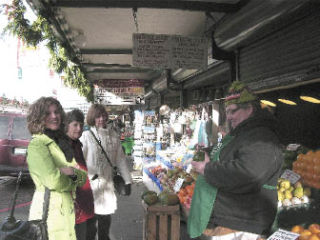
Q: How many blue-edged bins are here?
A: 2